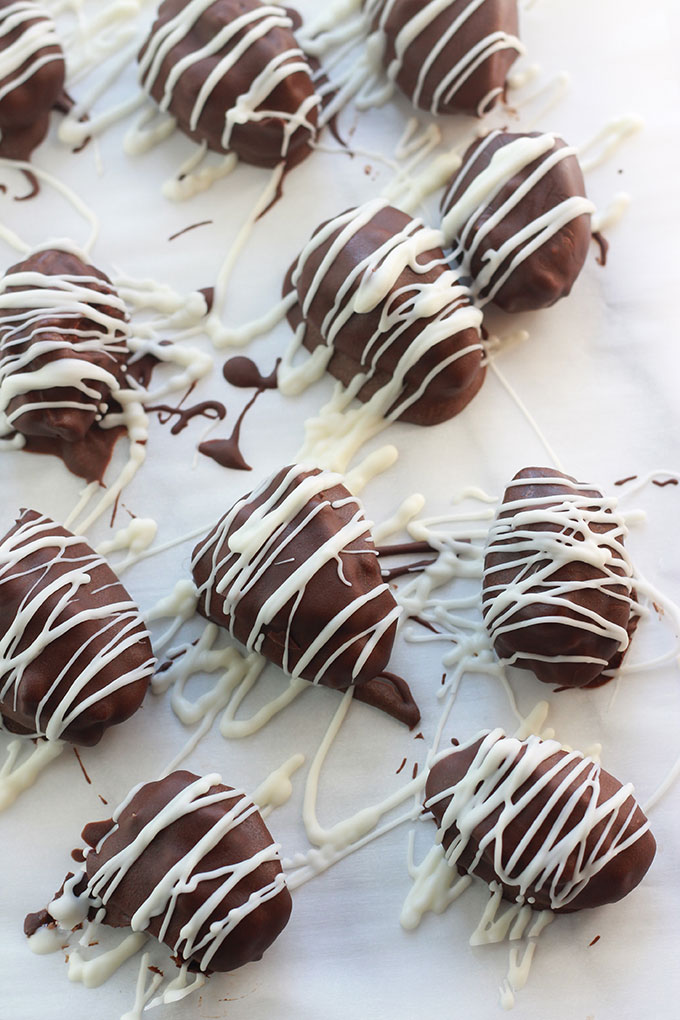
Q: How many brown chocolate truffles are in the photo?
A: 11